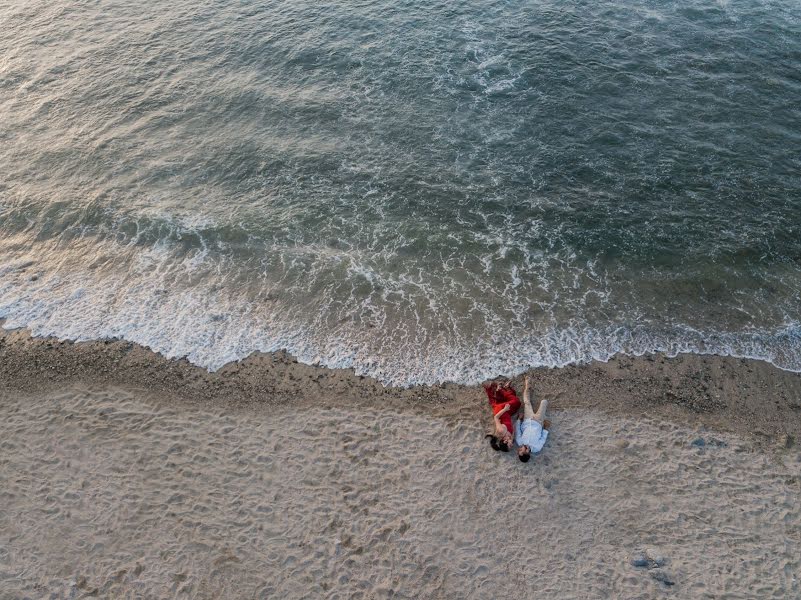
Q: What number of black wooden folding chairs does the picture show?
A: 0